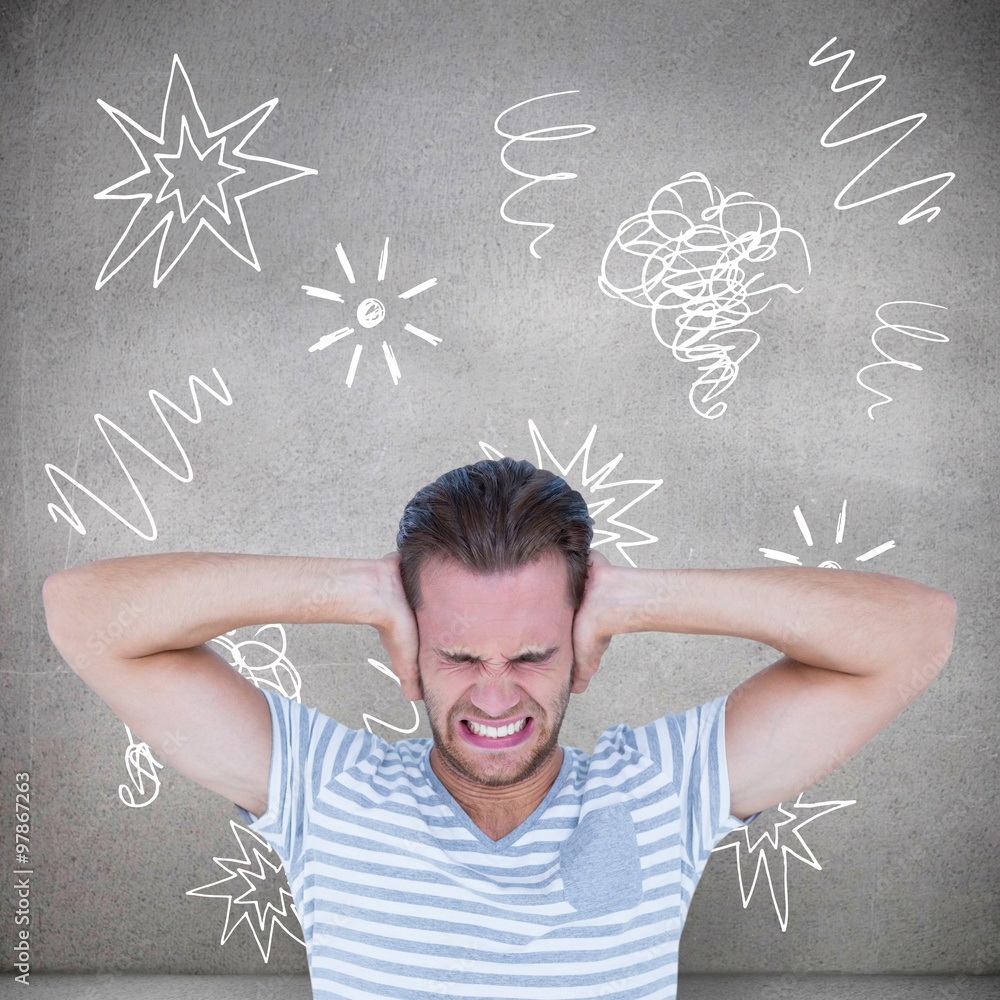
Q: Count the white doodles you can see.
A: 13